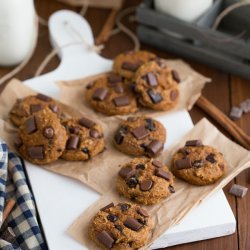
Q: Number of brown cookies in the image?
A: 10